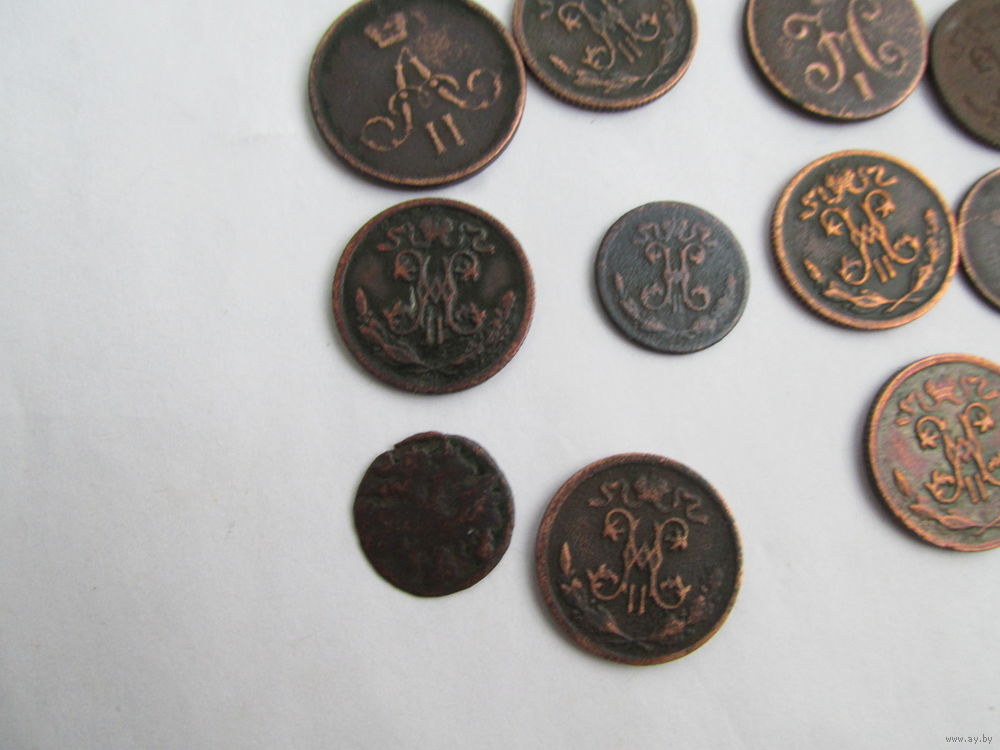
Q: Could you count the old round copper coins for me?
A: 11